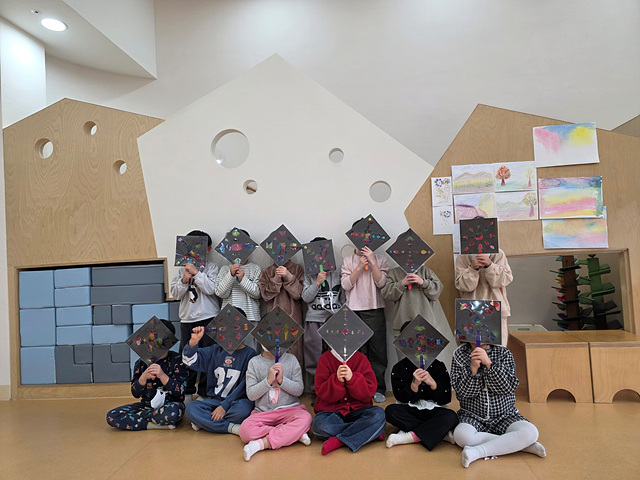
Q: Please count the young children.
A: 13